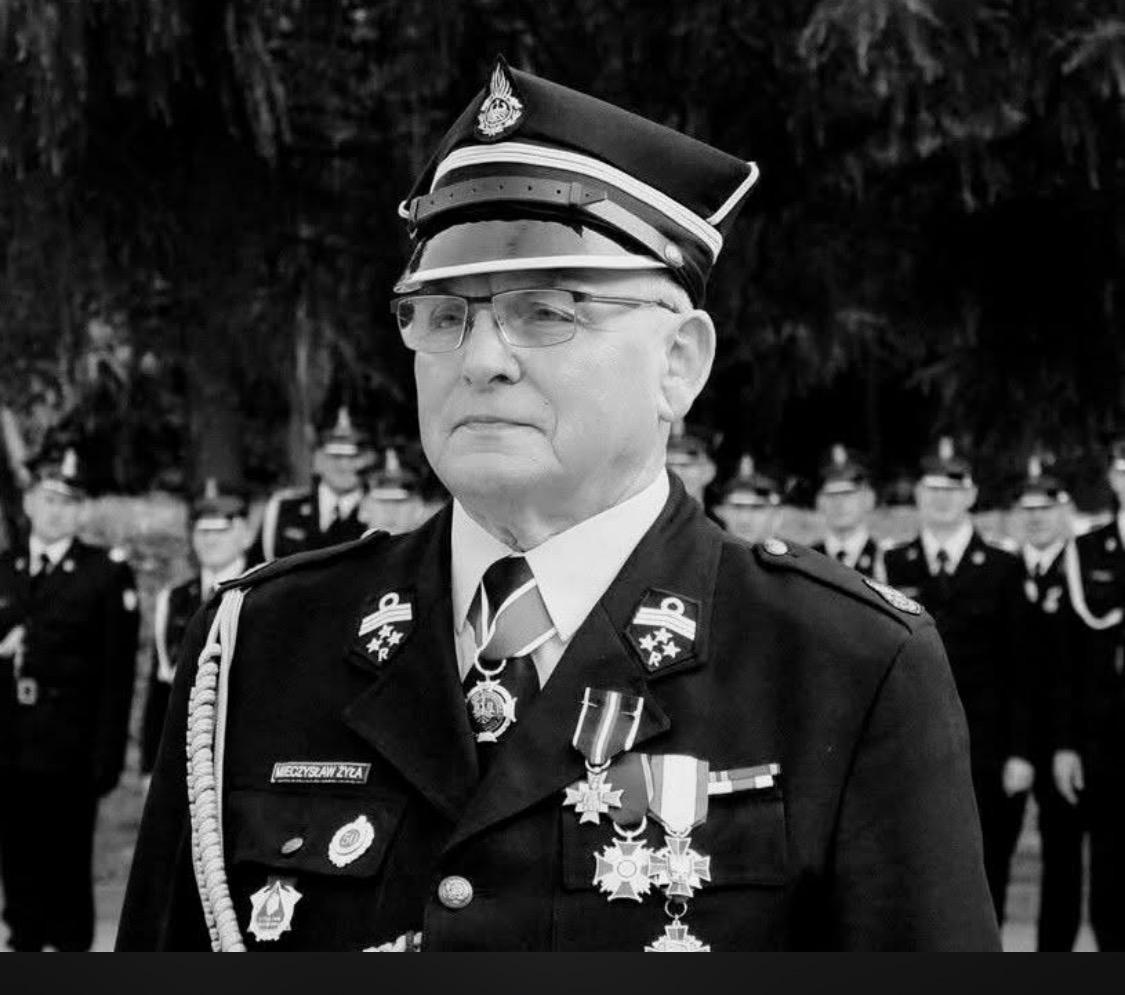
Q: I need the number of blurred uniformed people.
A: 10